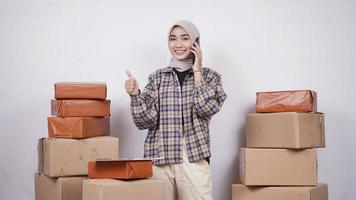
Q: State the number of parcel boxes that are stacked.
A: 11